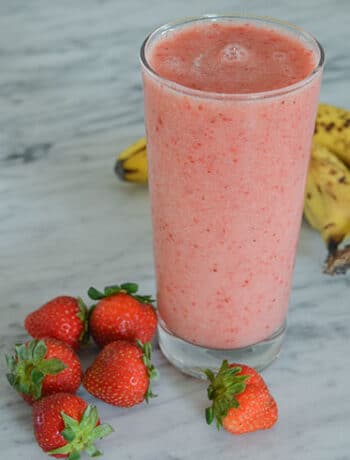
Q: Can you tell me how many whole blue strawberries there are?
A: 0